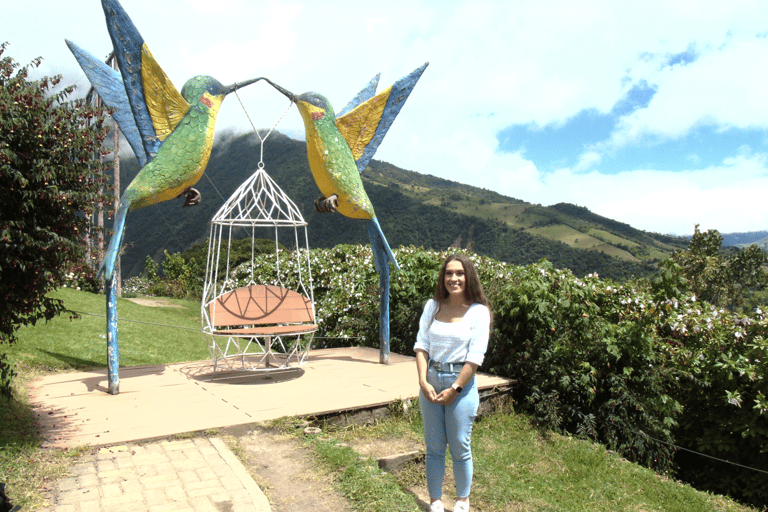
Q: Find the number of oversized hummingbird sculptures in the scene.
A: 2